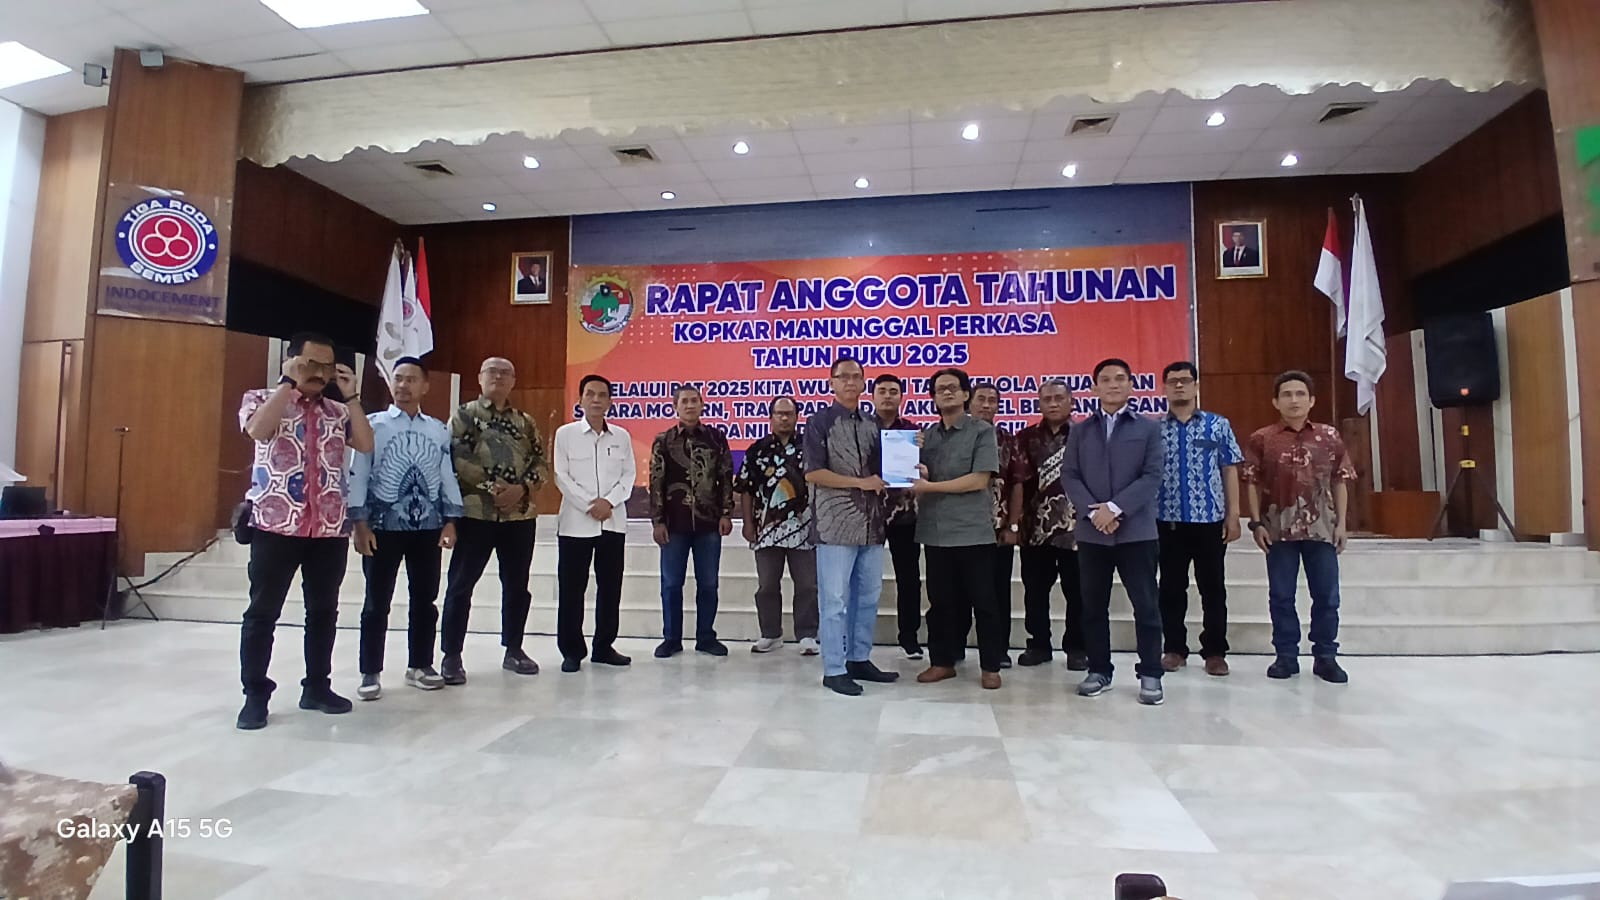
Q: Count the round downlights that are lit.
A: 9